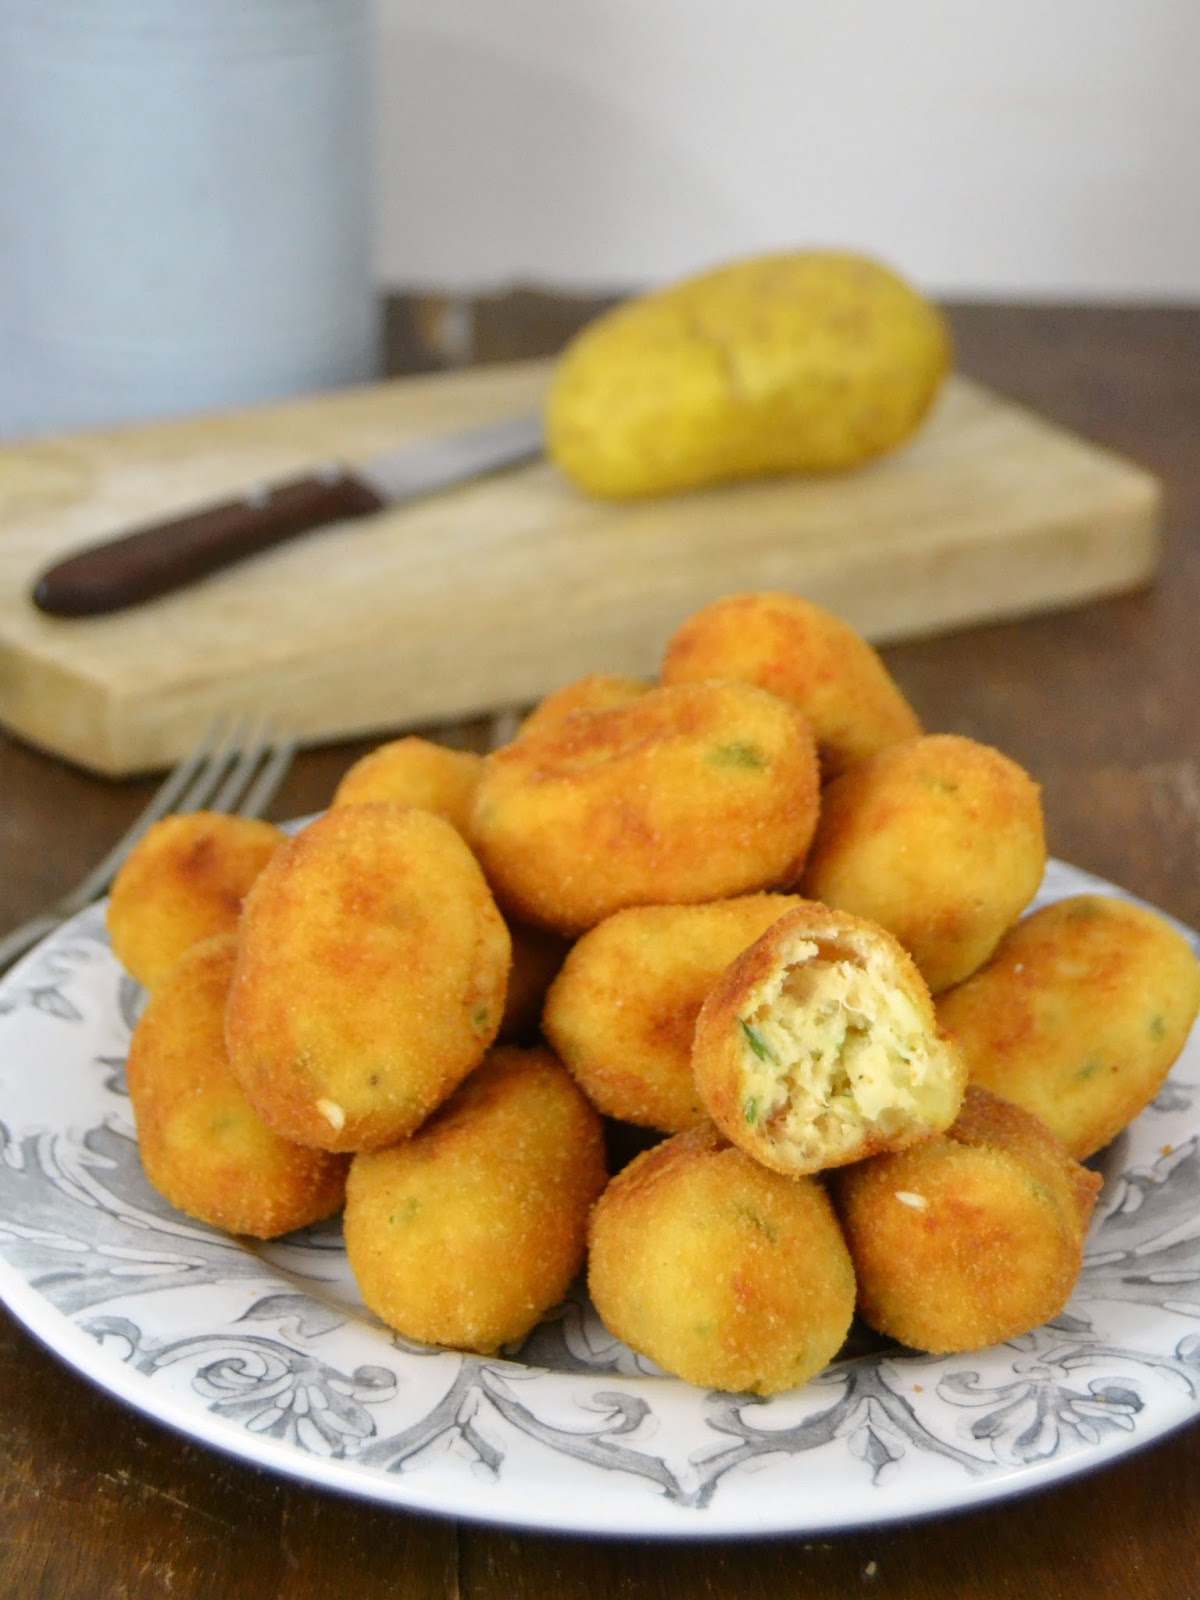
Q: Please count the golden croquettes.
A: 14